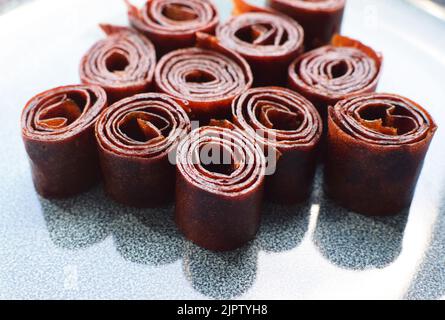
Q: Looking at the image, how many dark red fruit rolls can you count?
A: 11